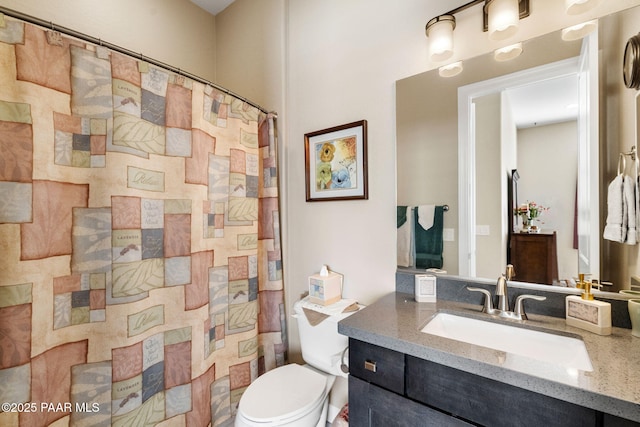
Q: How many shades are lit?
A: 3